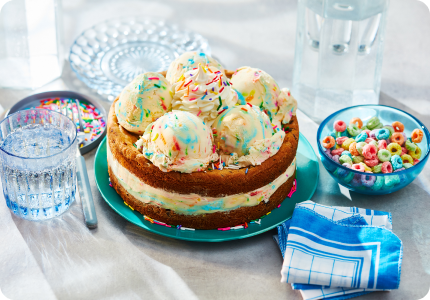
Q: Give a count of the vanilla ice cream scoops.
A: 5